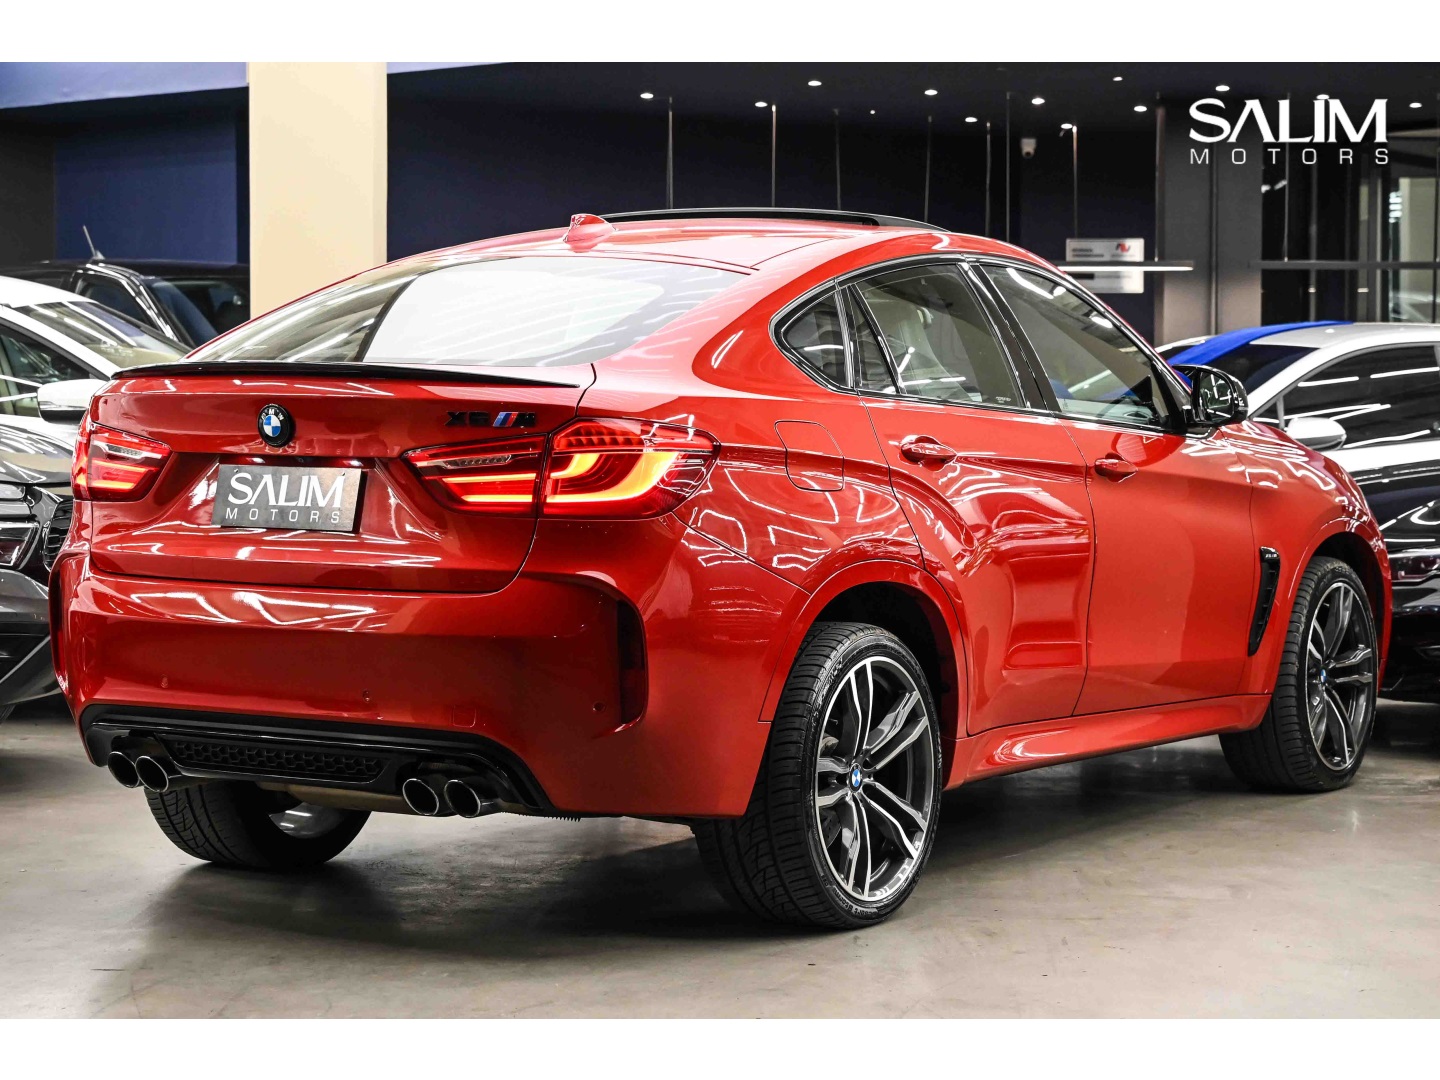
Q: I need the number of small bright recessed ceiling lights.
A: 13